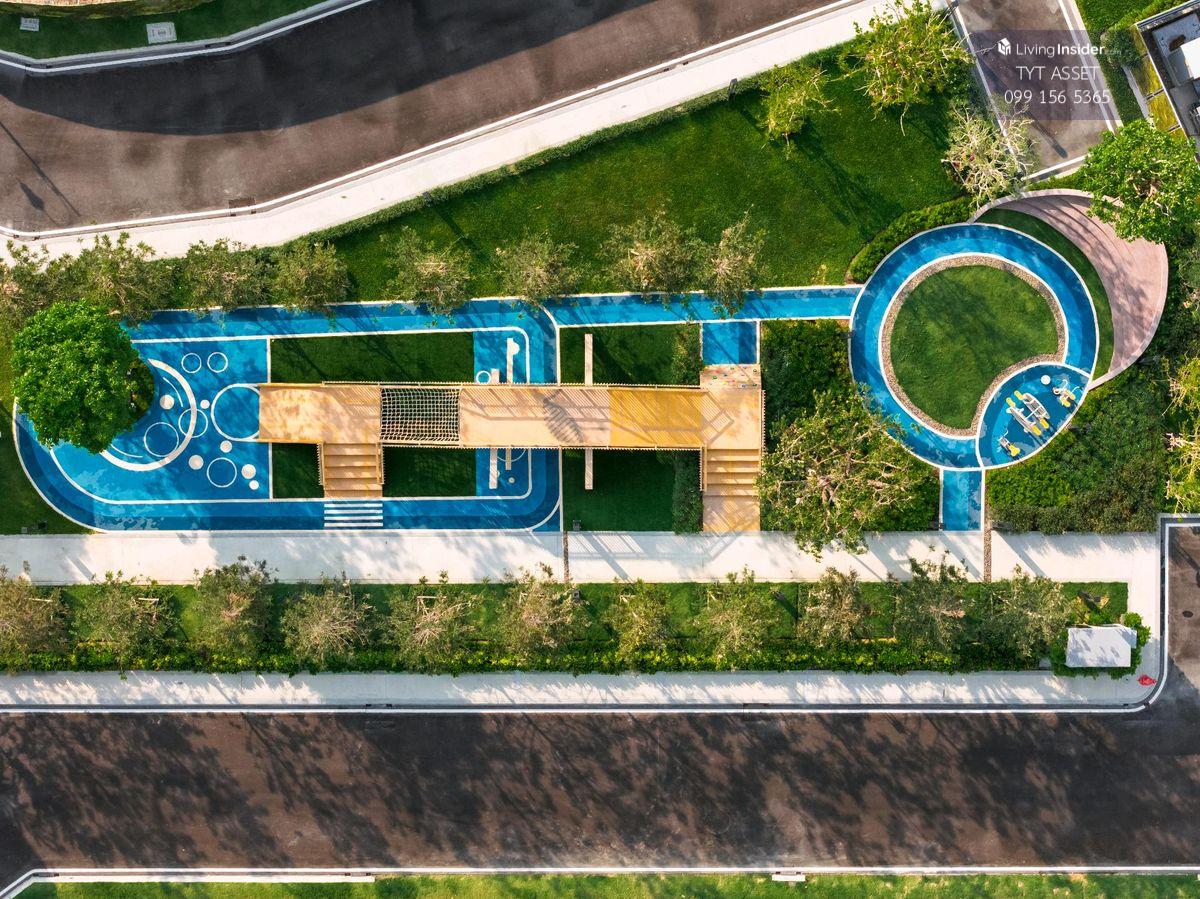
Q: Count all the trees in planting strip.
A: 11